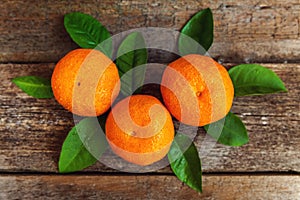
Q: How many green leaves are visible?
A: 8